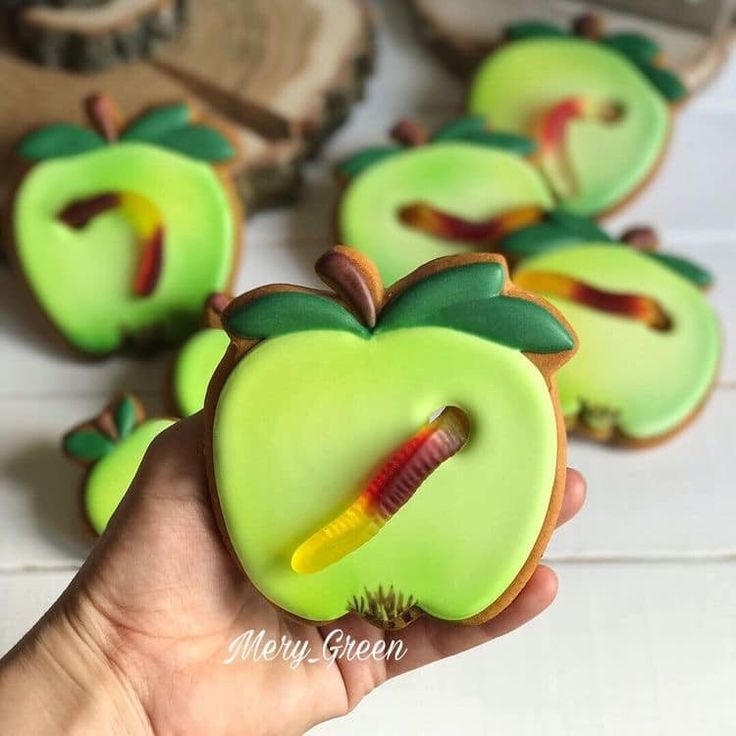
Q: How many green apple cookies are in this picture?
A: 7